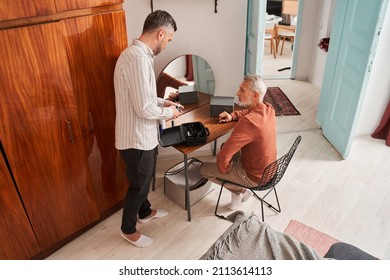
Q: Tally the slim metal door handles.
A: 2